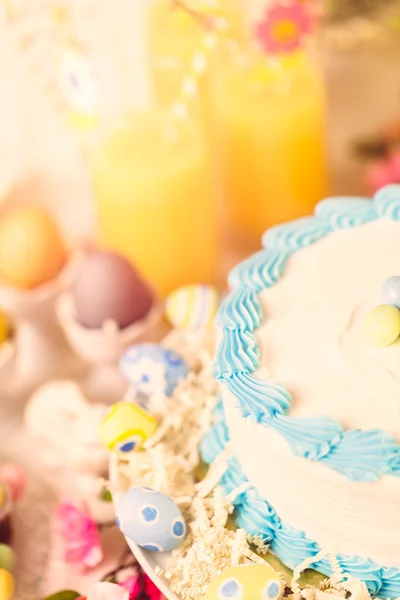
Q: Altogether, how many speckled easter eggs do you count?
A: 4